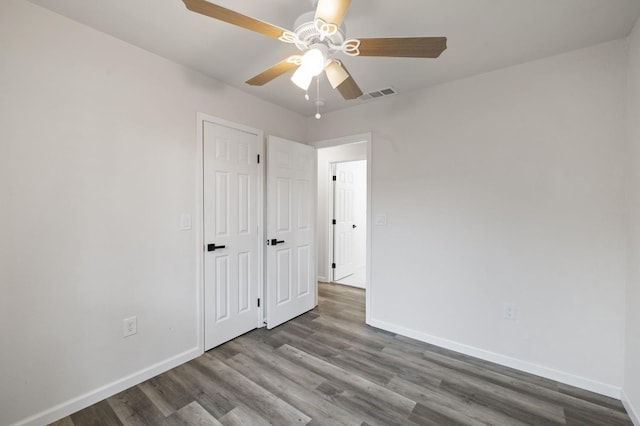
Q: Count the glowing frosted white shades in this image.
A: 2